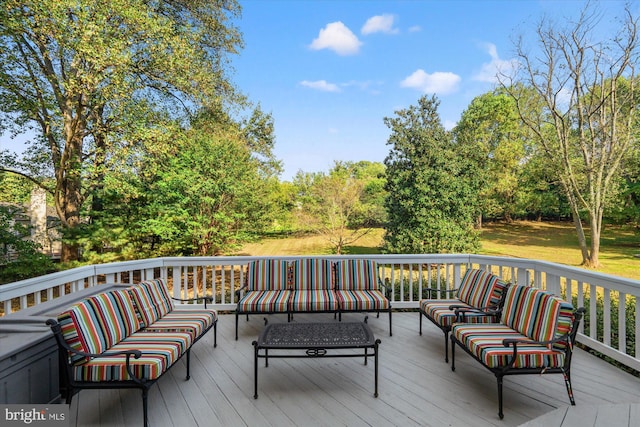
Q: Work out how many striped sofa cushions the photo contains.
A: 14